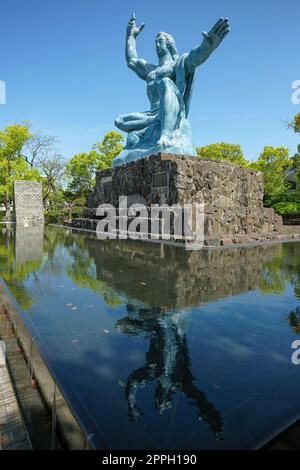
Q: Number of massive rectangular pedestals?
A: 1